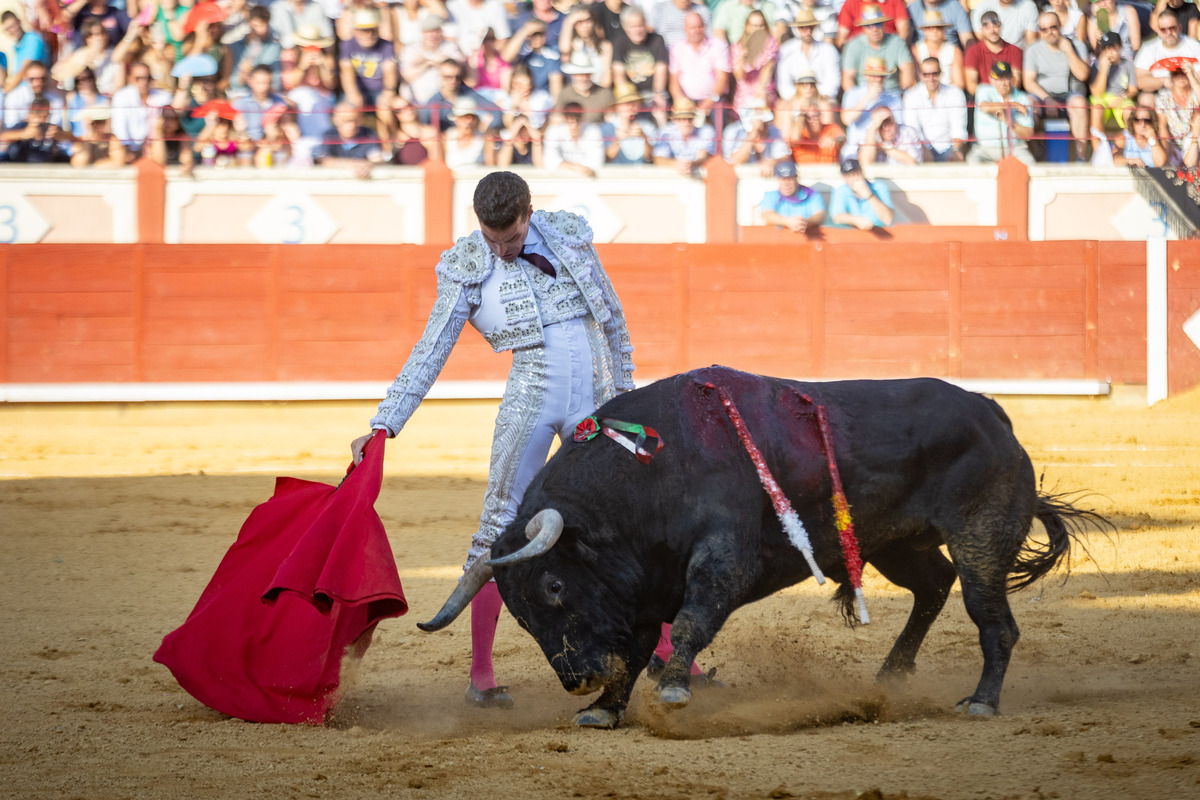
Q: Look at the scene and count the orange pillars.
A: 4